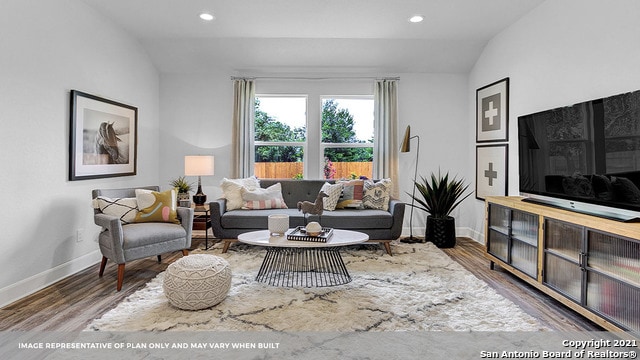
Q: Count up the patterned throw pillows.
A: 6